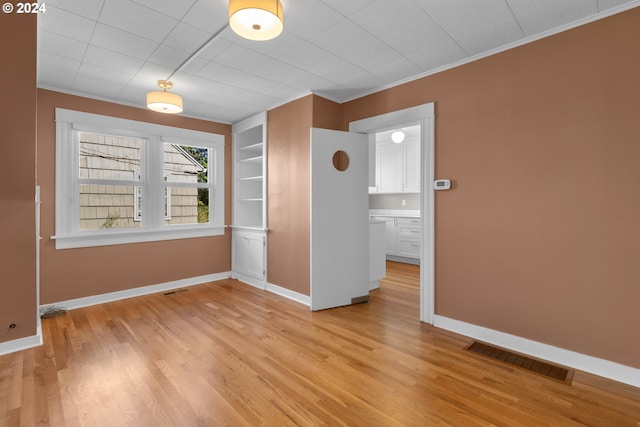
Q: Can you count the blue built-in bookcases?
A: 0